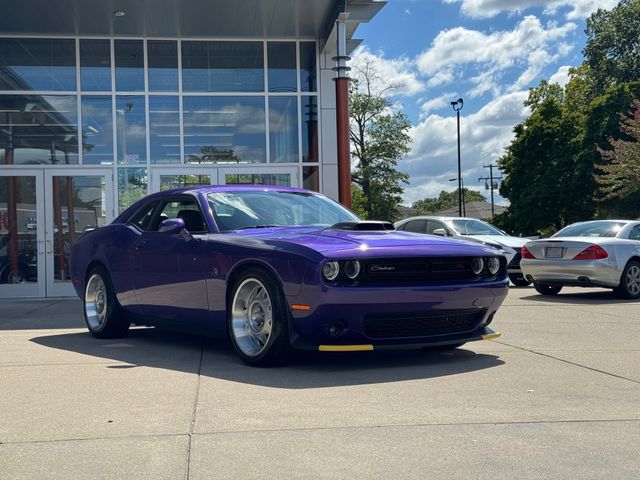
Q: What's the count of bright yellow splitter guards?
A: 2